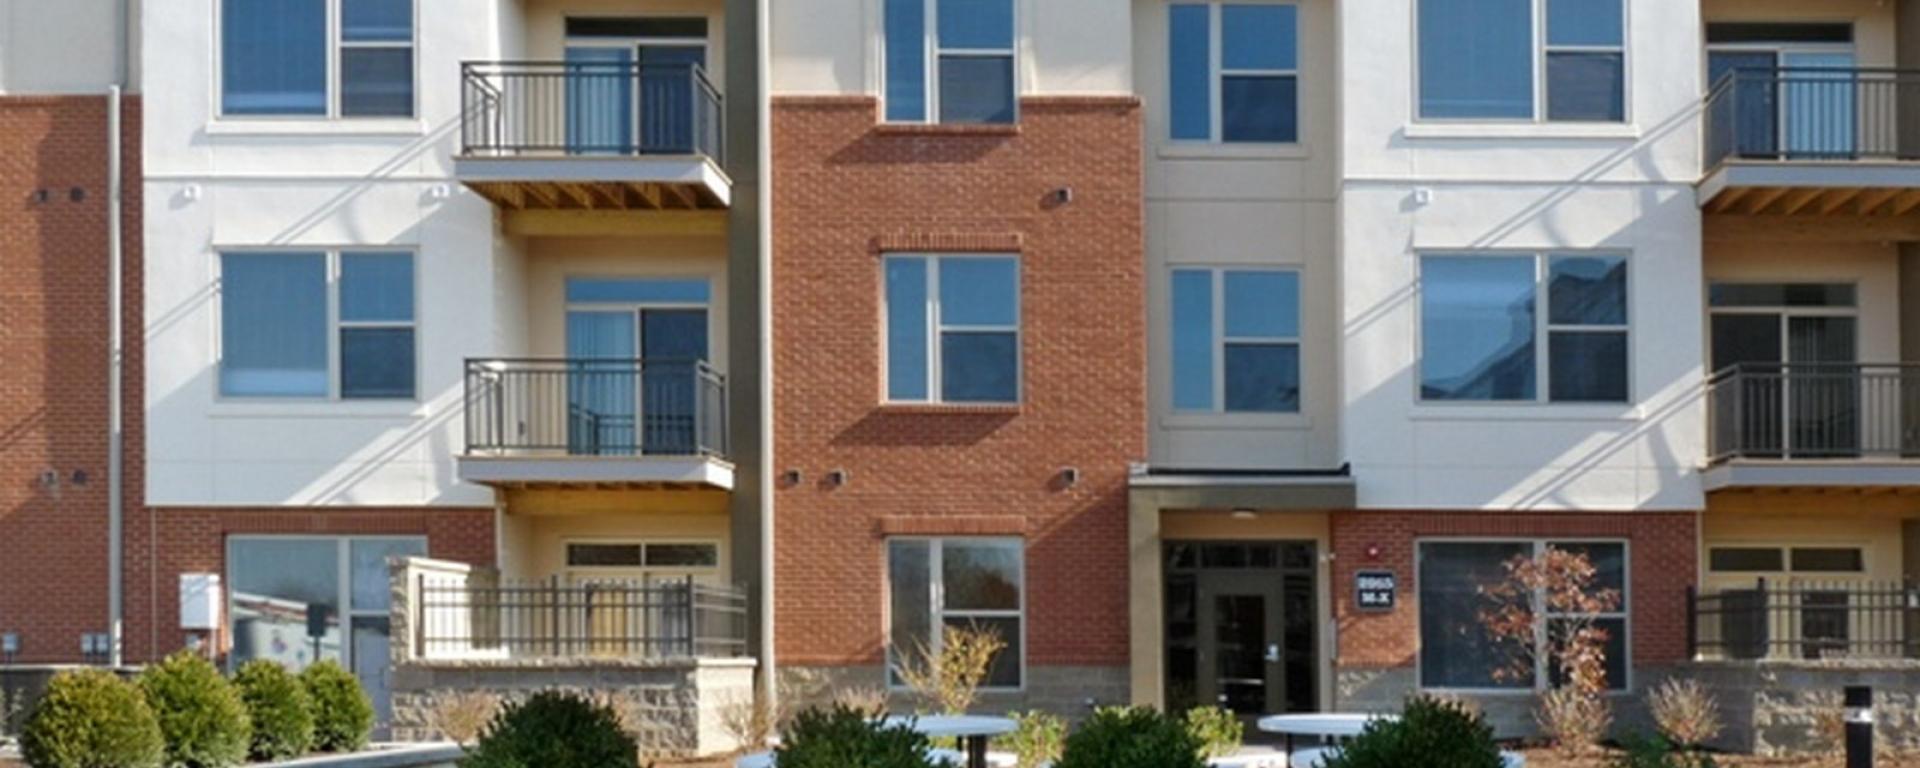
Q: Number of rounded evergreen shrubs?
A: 8